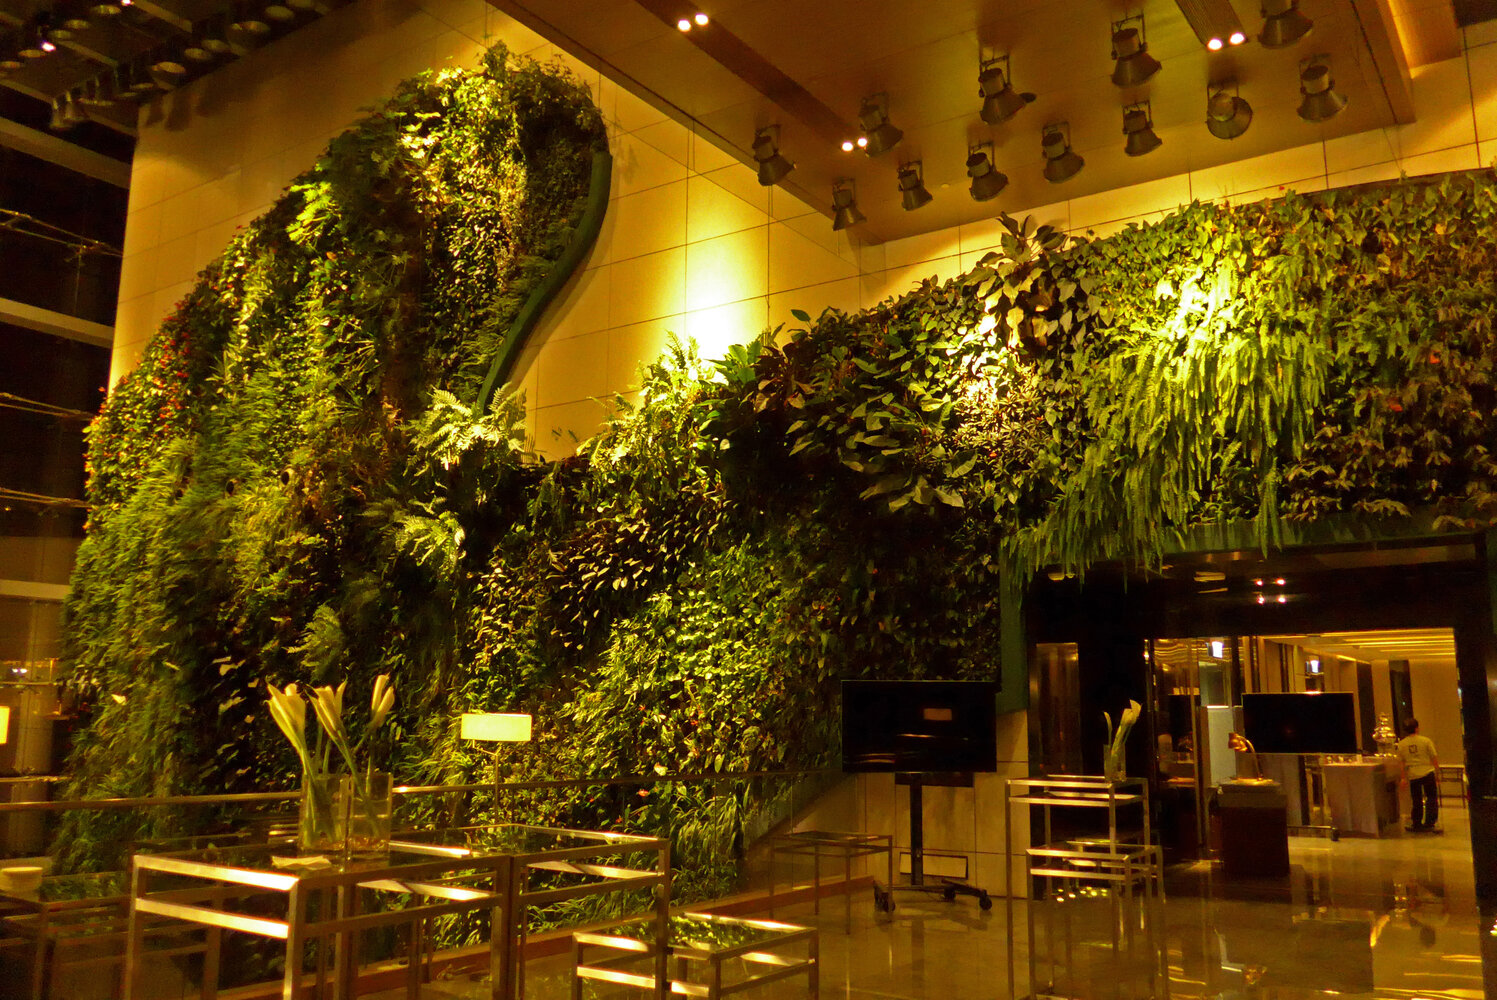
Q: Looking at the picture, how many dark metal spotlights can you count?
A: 12